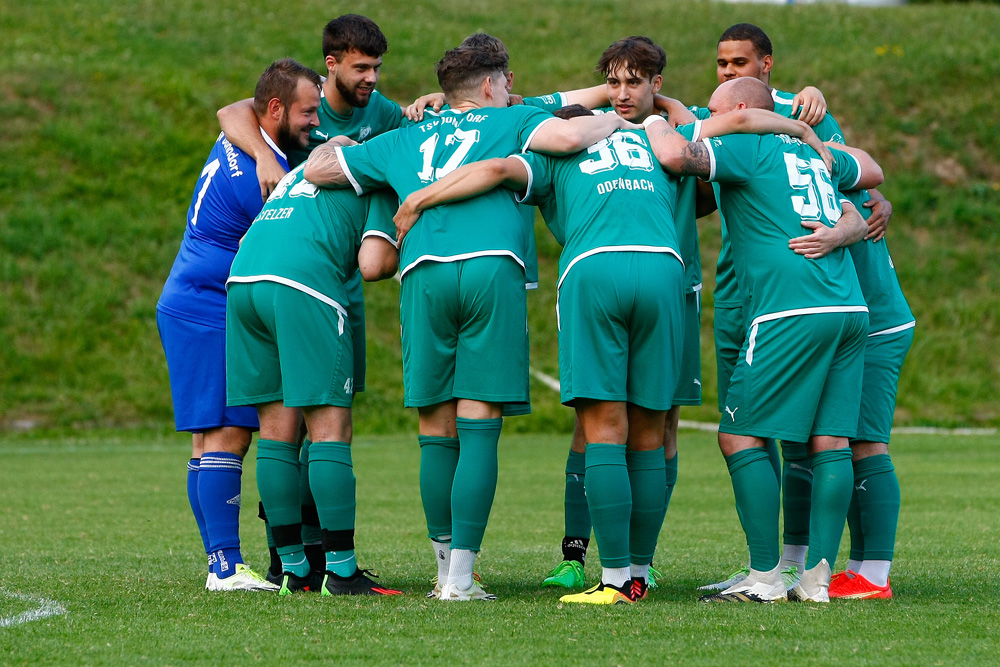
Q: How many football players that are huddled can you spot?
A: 10